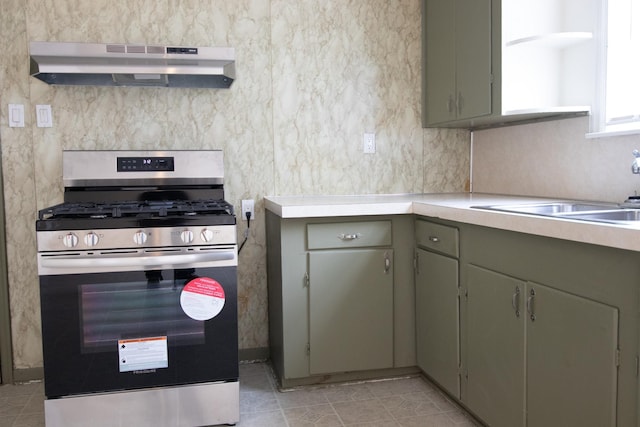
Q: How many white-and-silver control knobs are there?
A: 5